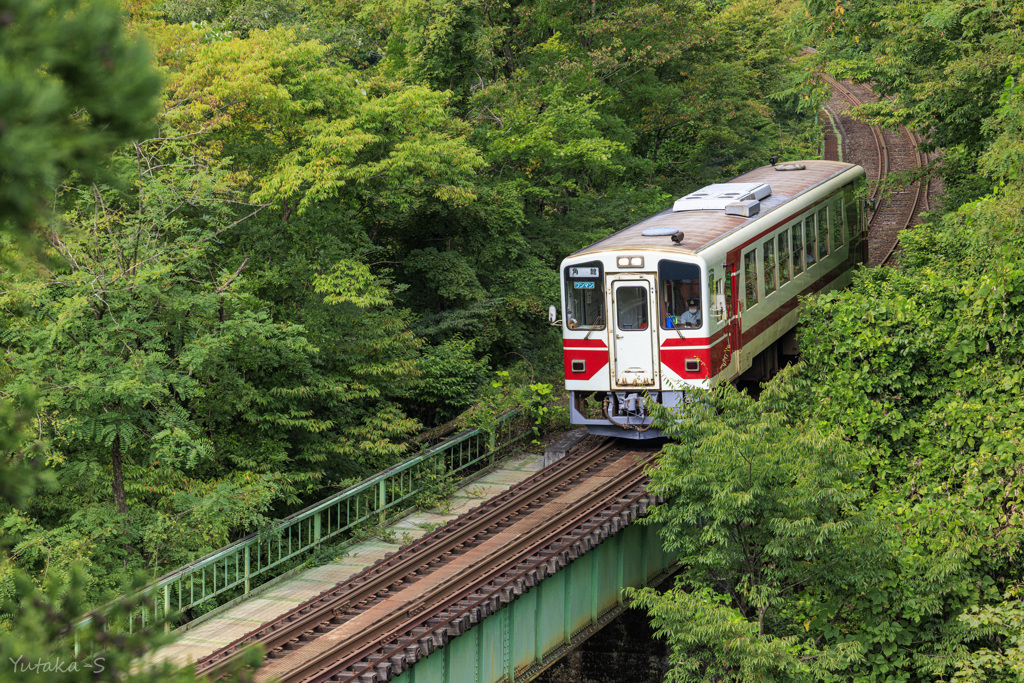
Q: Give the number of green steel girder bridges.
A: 1